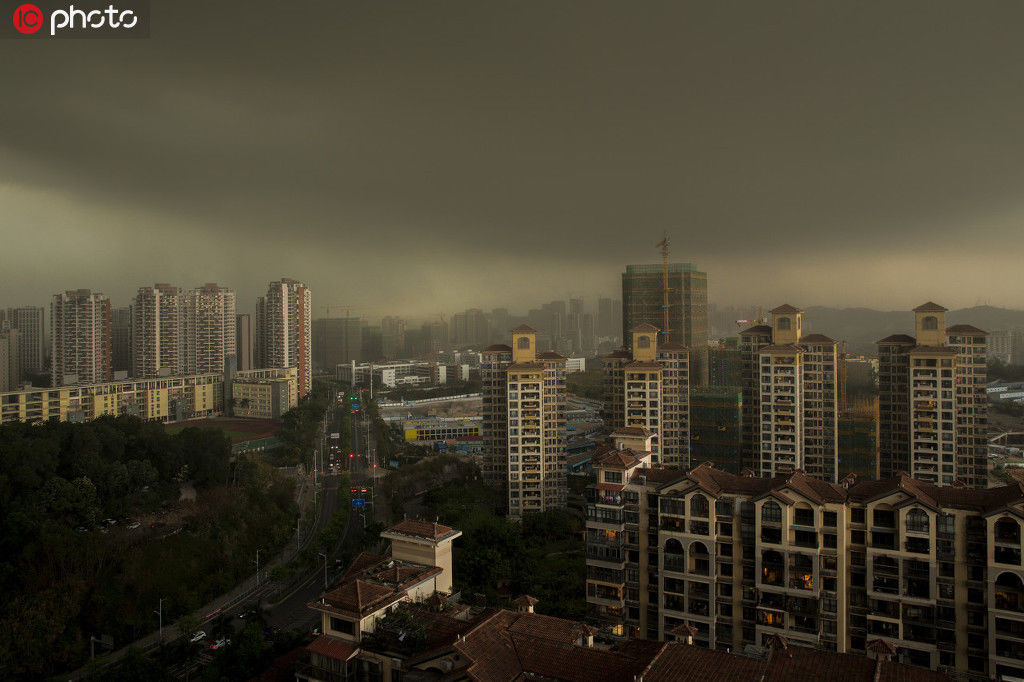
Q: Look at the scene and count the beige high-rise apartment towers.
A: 4